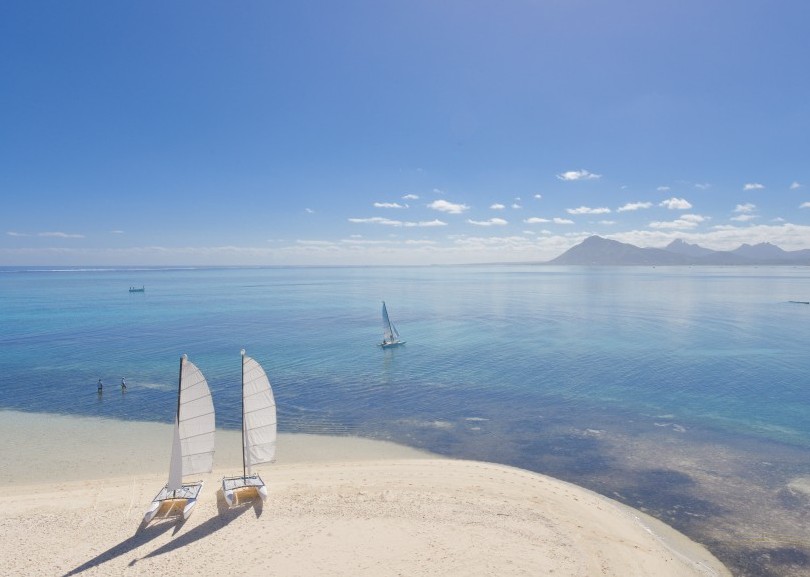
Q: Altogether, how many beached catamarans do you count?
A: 2